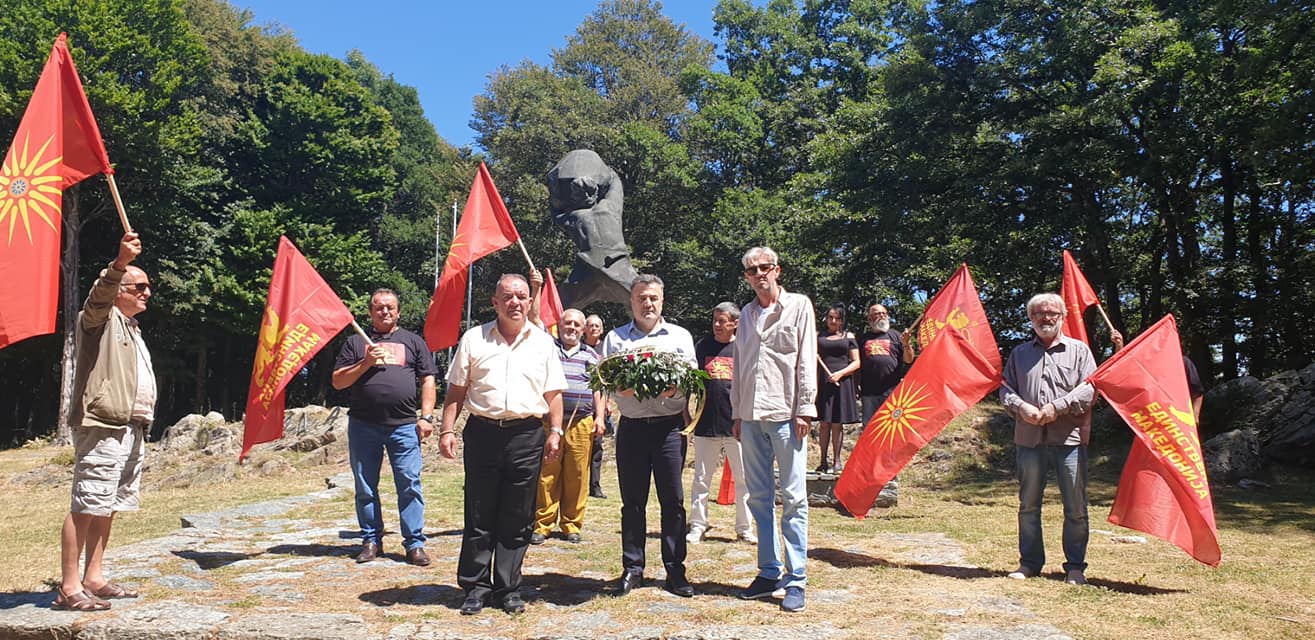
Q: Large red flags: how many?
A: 8